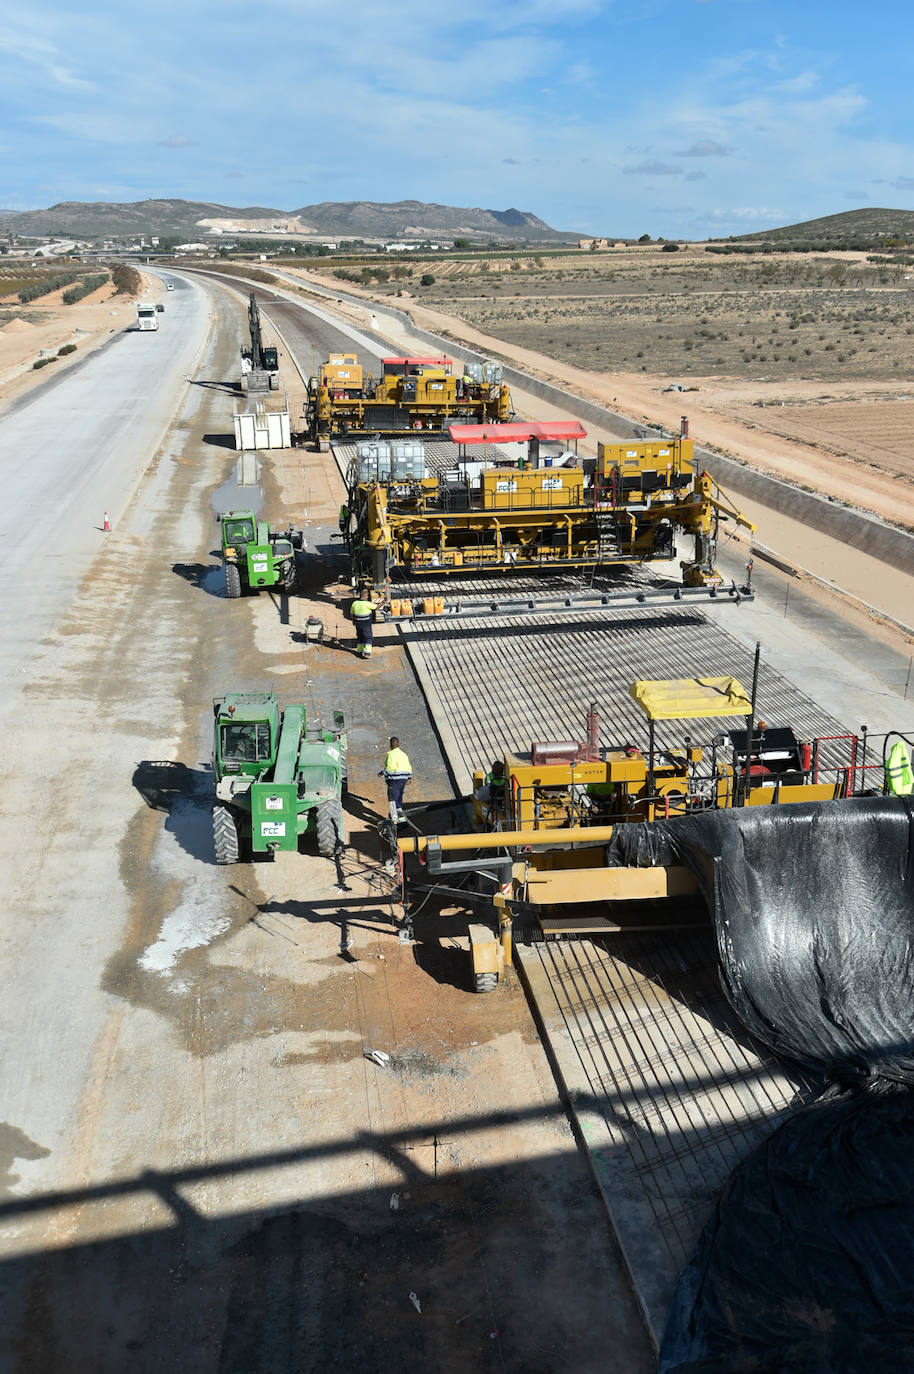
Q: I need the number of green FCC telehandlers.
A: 2